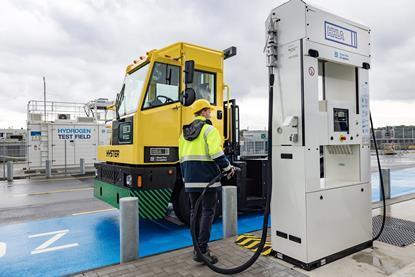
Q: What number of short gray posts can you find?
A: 6